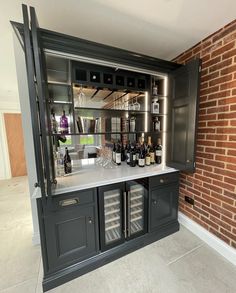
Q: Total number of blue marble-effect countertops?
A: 0